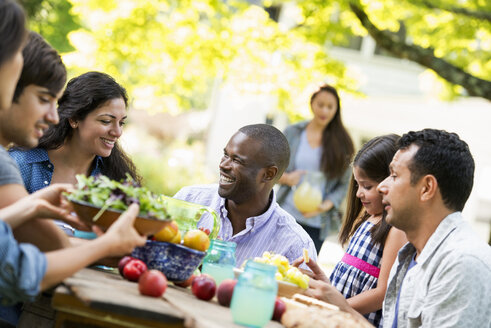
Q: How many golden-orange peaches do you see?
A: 3